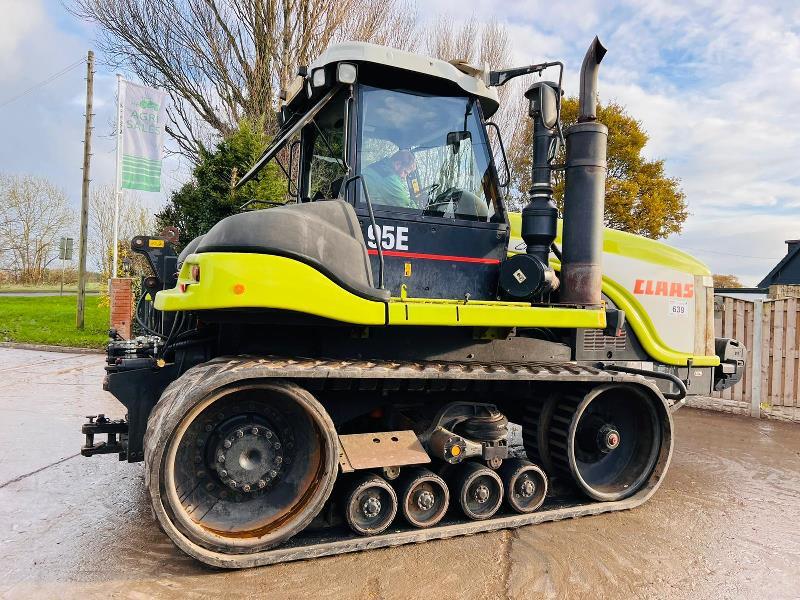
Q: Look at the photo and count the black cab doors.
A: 1